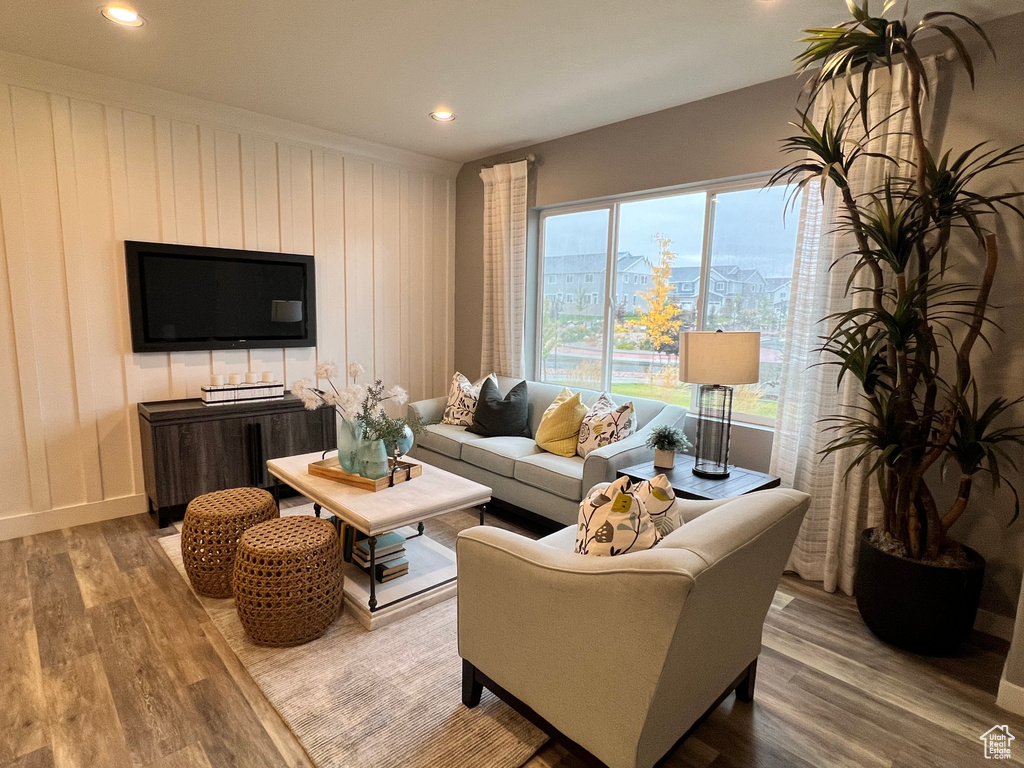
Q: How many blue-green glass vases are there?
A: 2